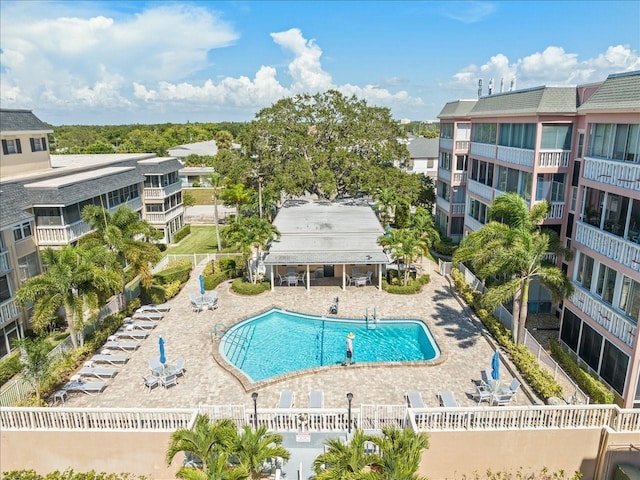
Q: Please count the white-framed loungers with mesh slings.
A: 12